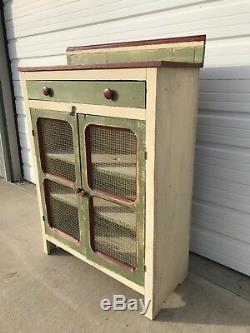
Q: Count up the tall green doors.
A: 2